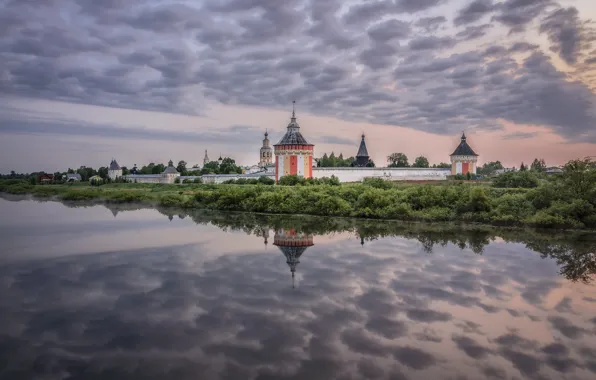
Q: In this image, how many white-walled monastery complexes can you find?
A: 1